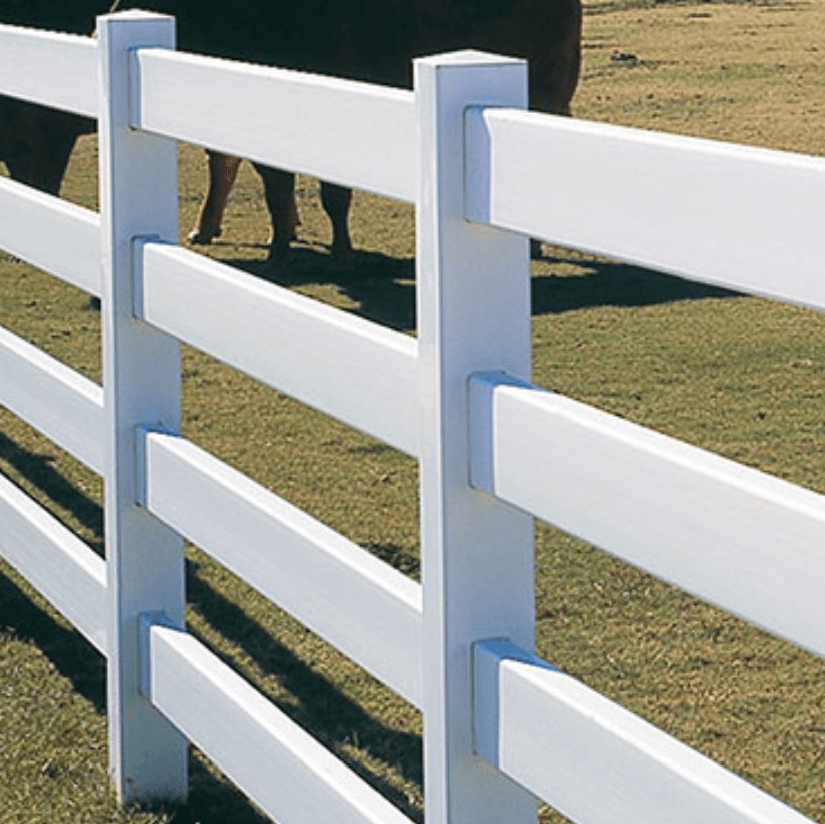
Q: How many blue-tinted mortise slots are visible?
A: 7